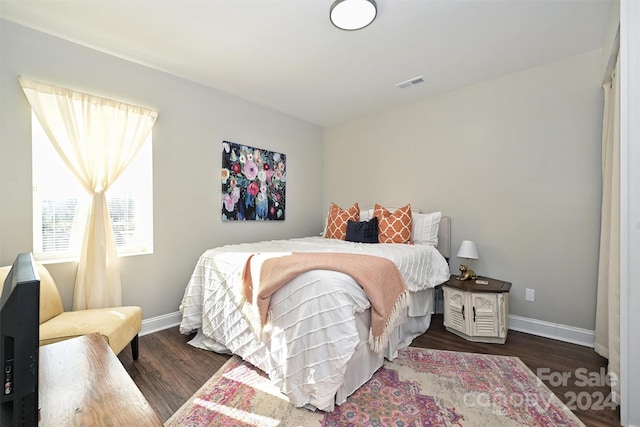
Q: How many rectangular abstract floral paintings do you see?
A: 1